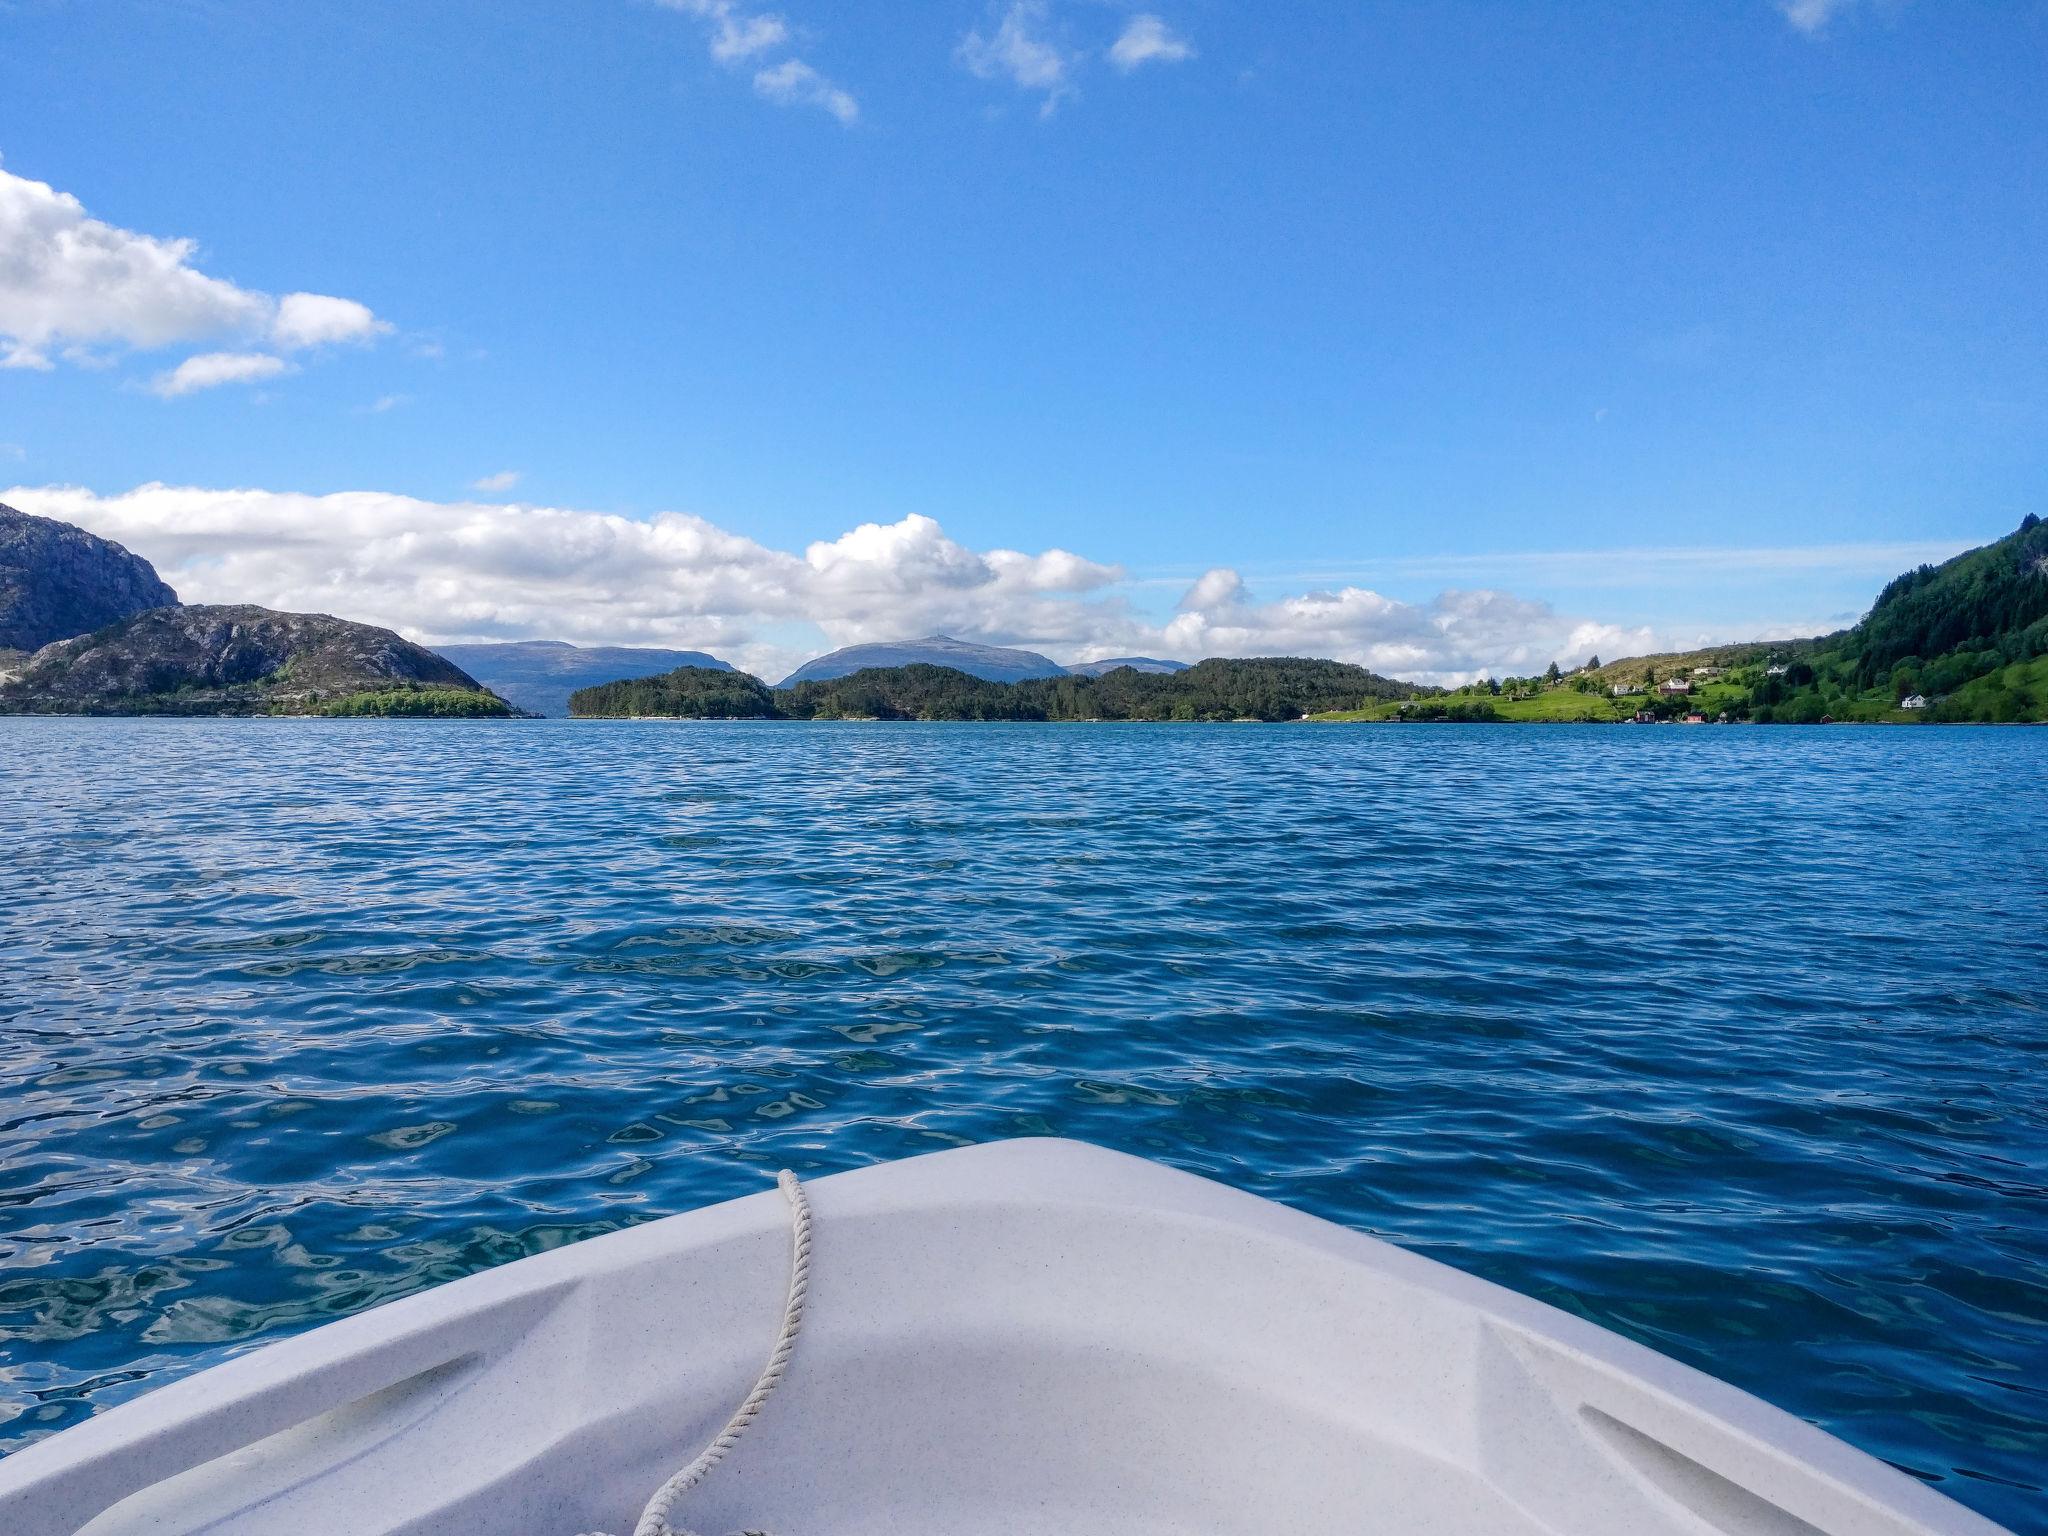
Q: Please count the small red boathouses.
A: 3